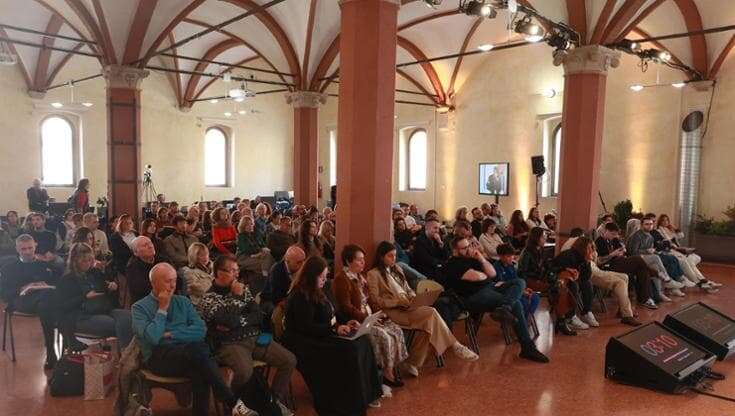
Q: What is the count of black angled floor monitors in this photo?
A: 2